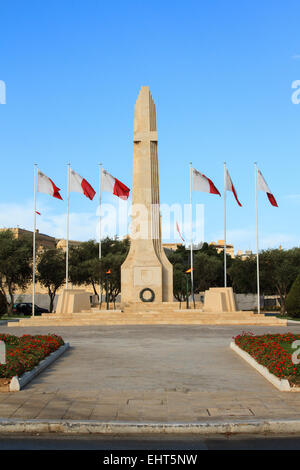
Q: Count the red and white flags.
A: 6